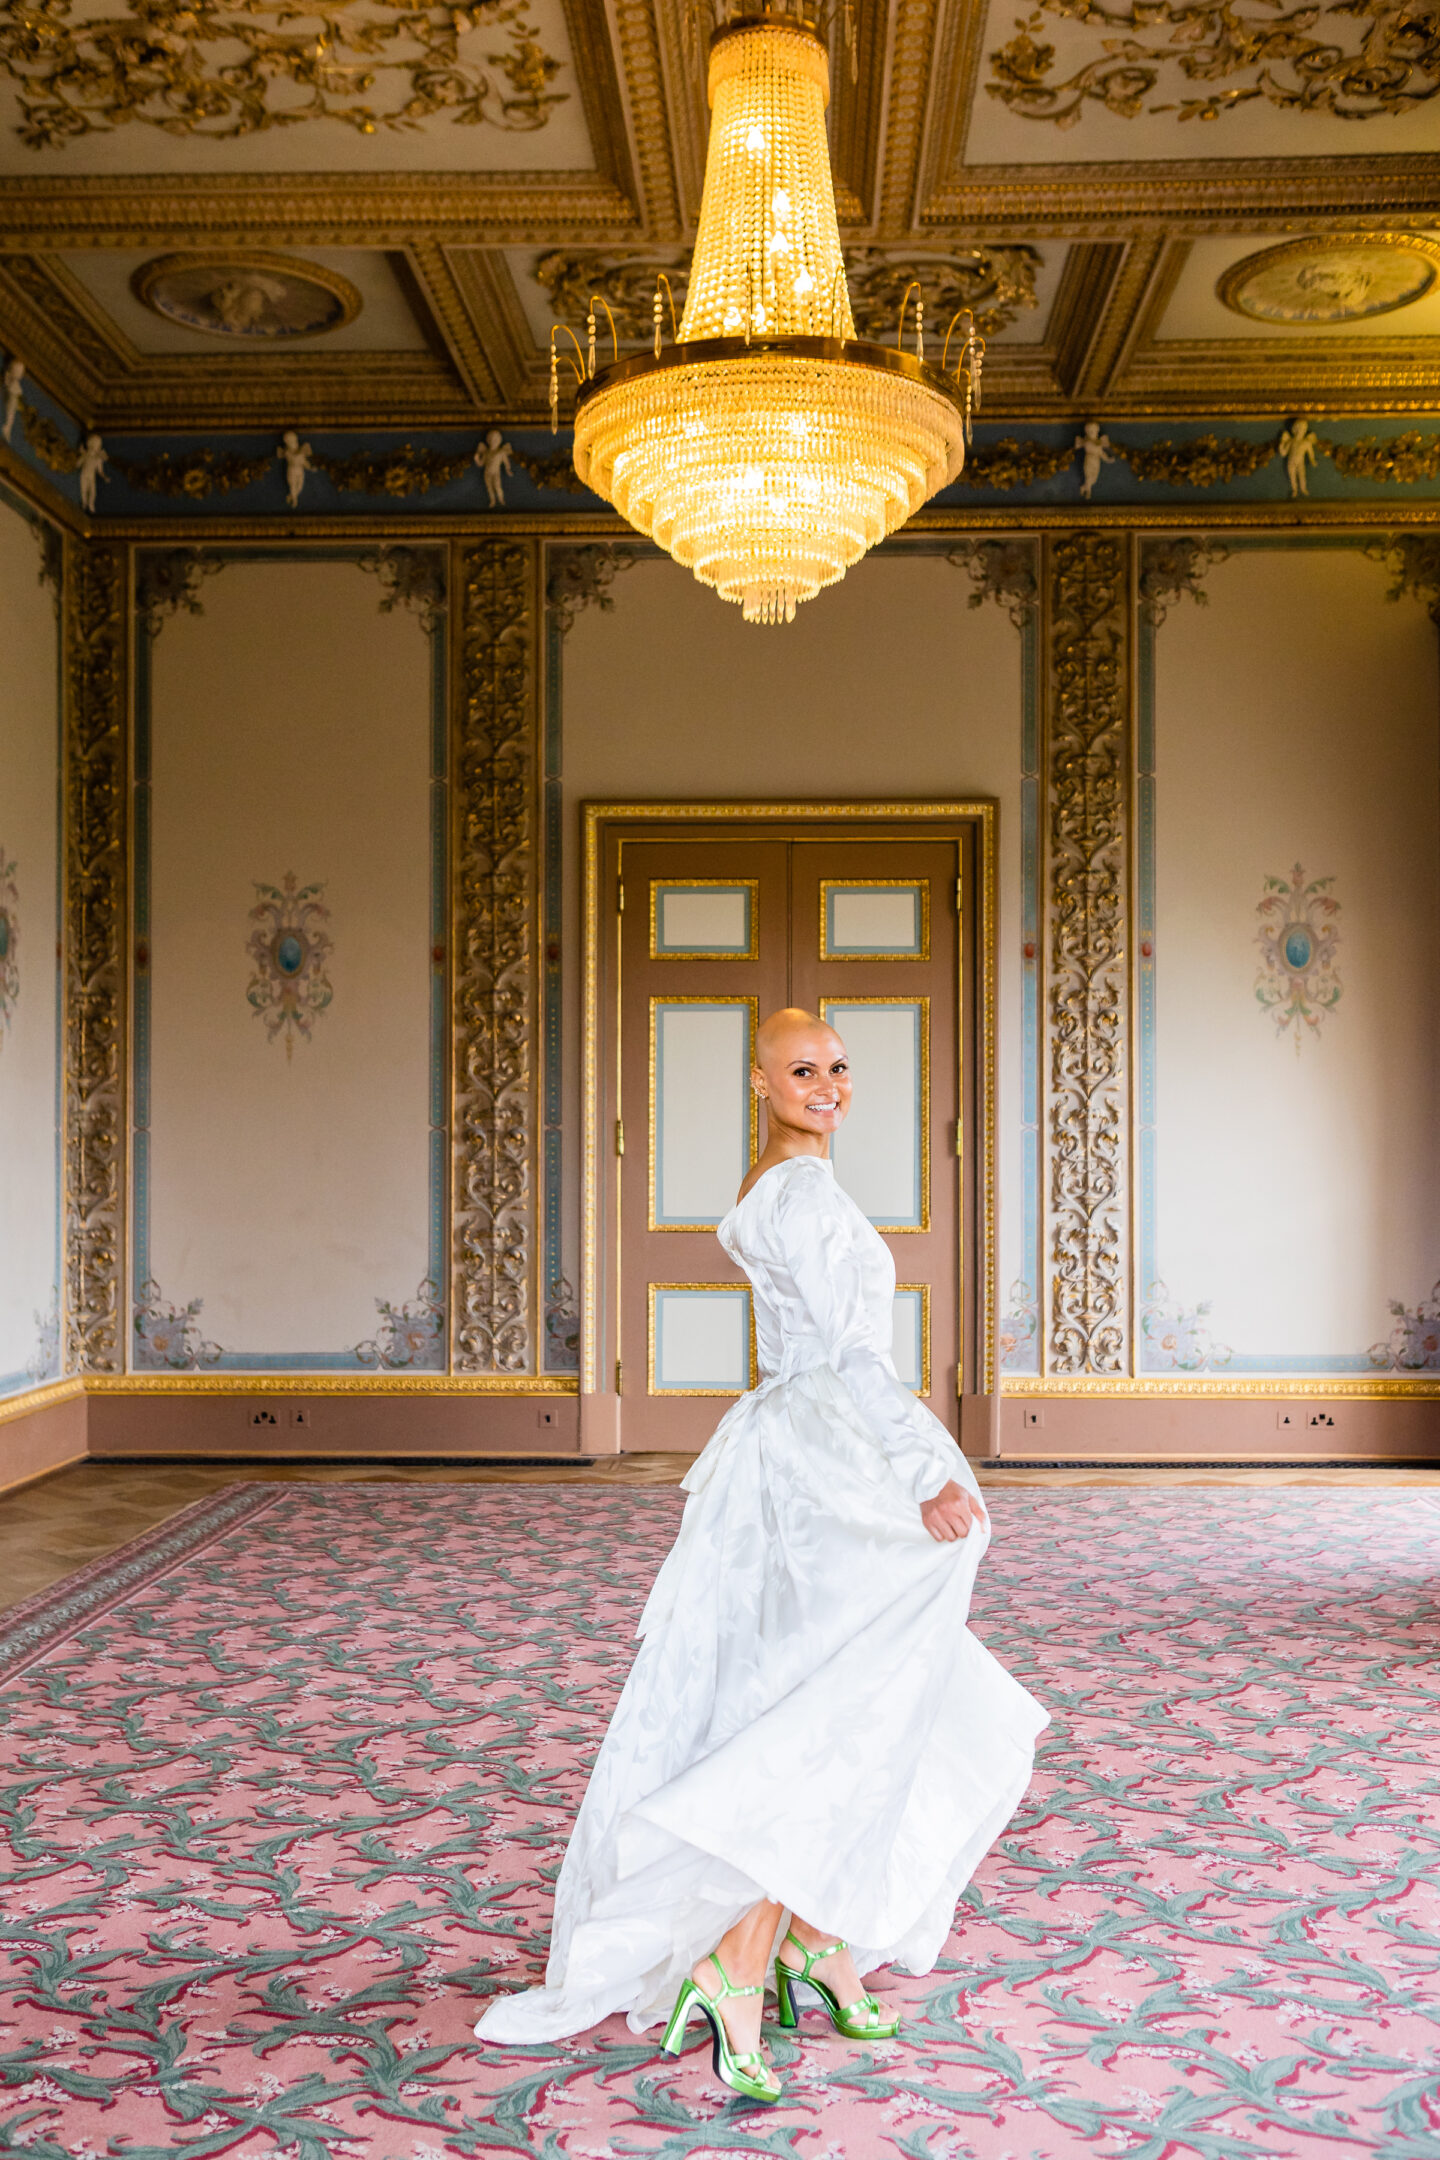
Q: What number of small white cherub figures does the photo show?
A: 6